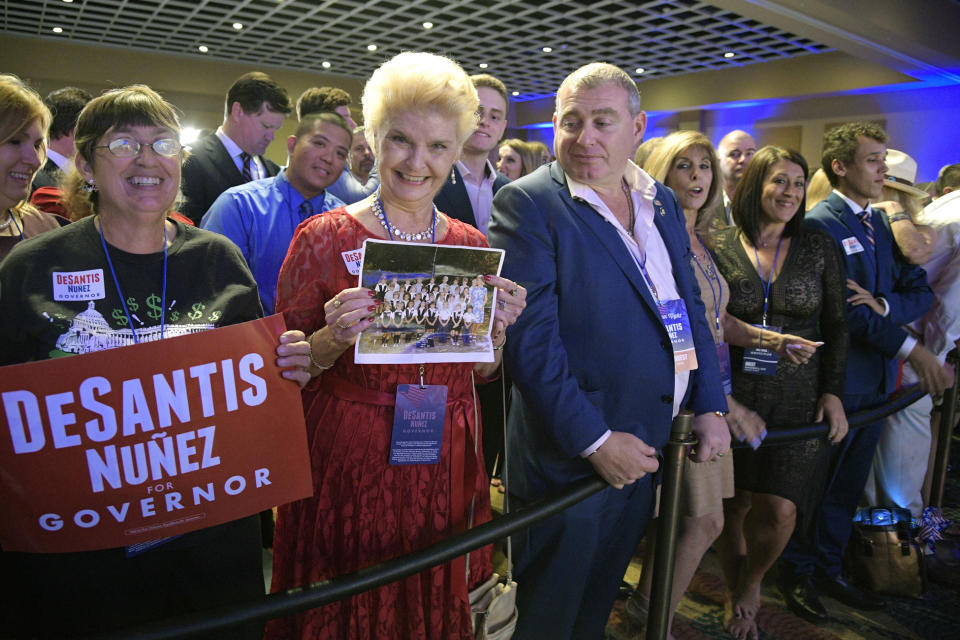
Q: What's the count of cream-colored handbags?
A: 1